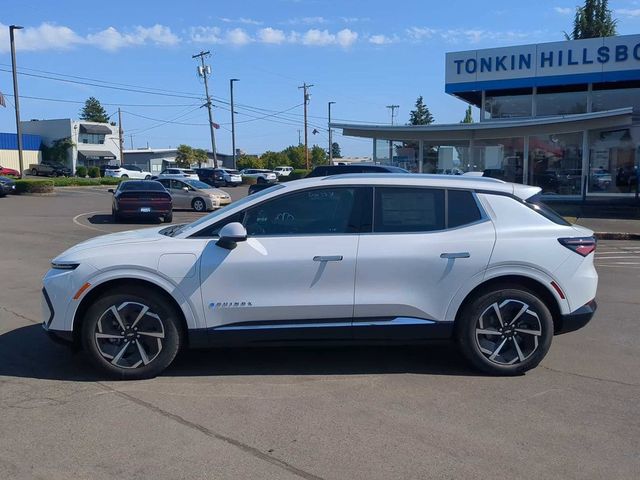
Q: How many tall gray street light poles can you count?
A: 3